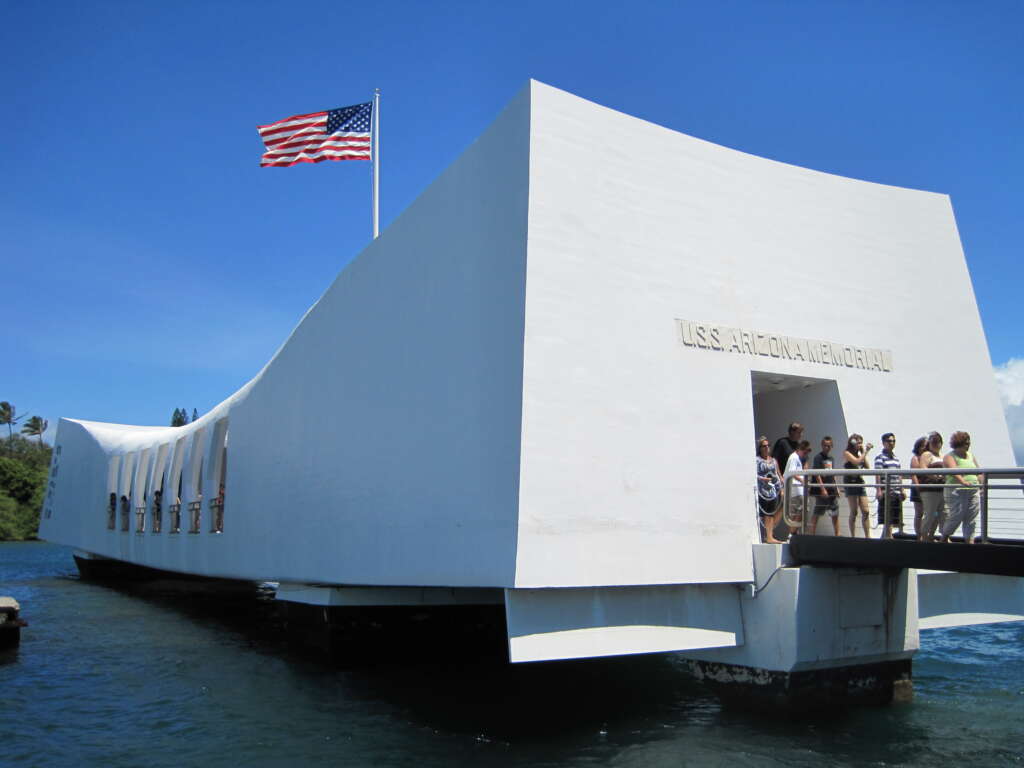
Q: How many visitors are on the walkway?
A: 9